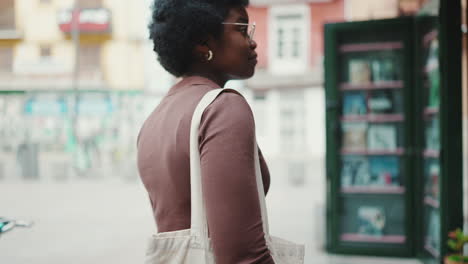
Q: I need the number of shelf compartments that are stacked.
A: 5